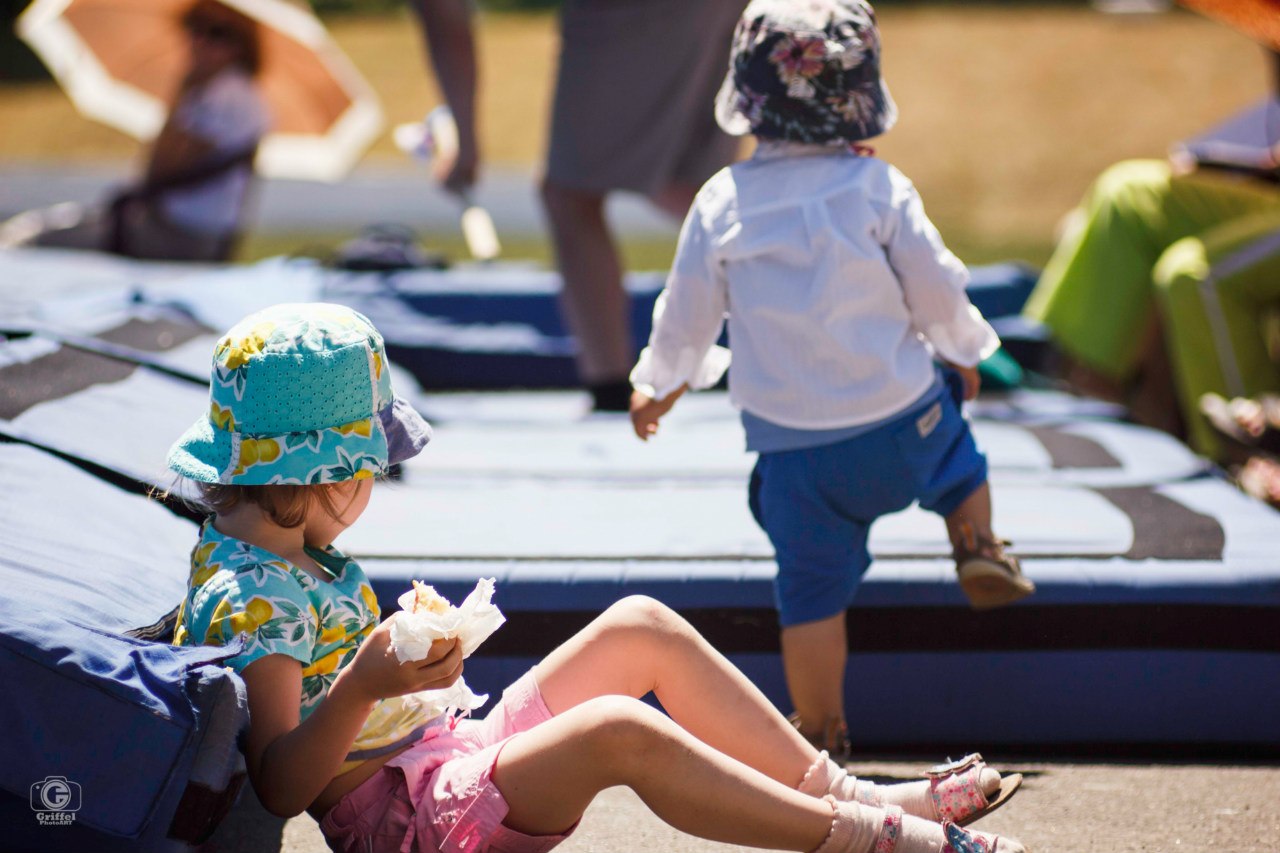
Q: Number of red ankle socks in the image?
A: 0